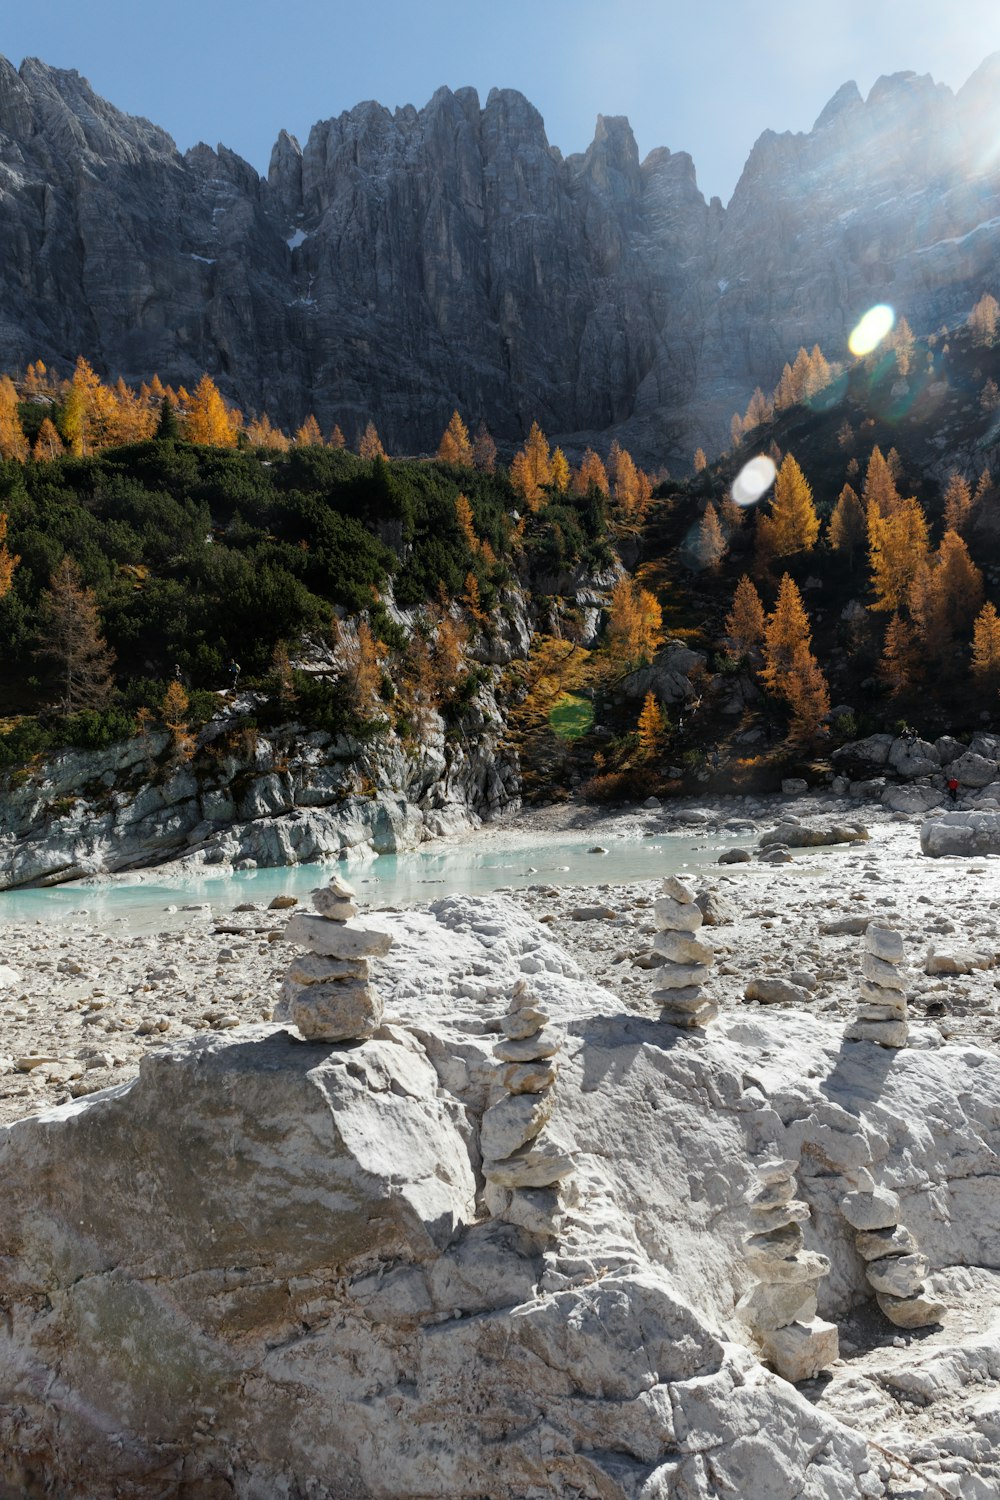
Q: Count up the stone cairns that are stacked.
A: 6